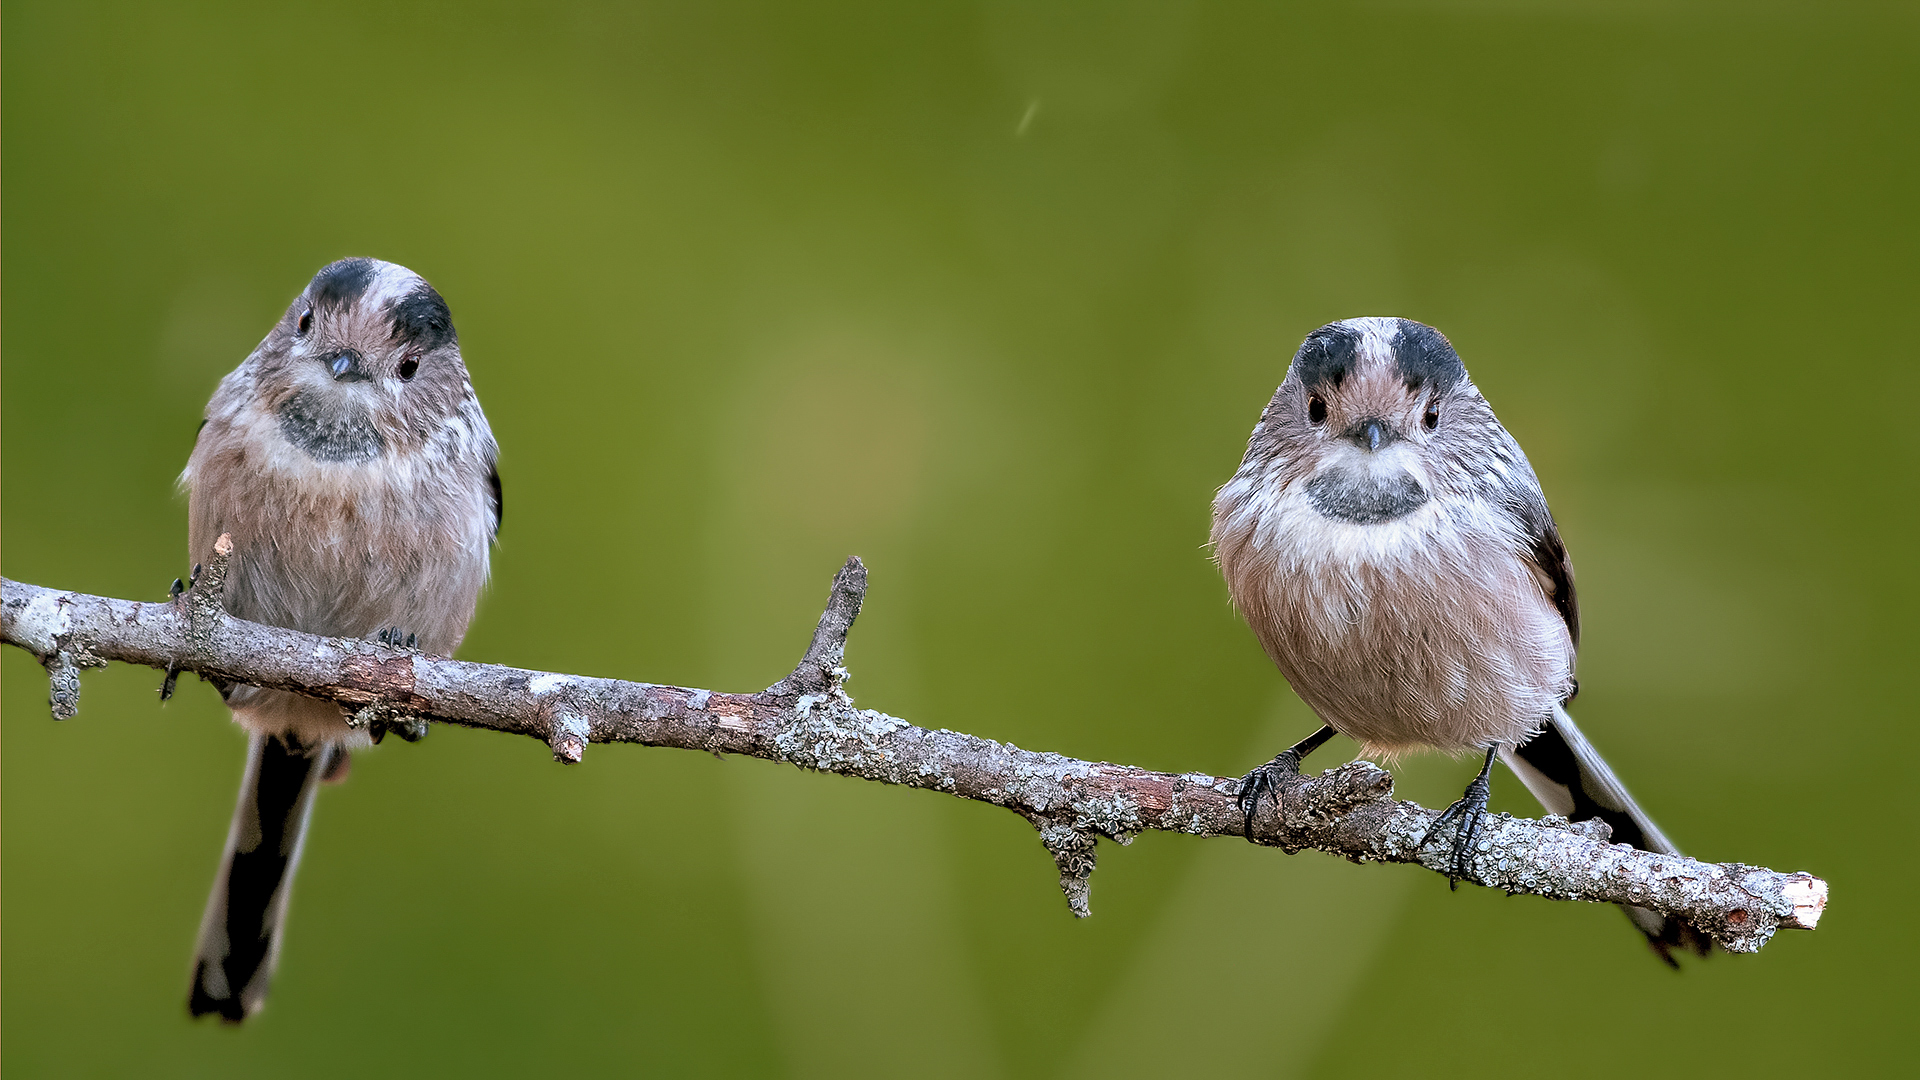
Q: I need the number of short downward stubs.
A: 3